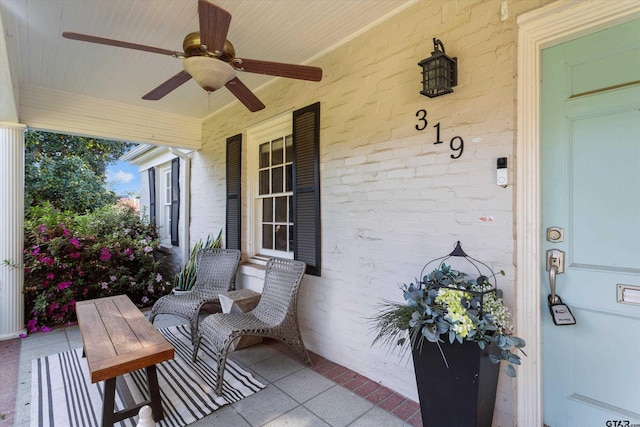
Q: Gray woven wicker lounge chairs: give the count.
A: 2